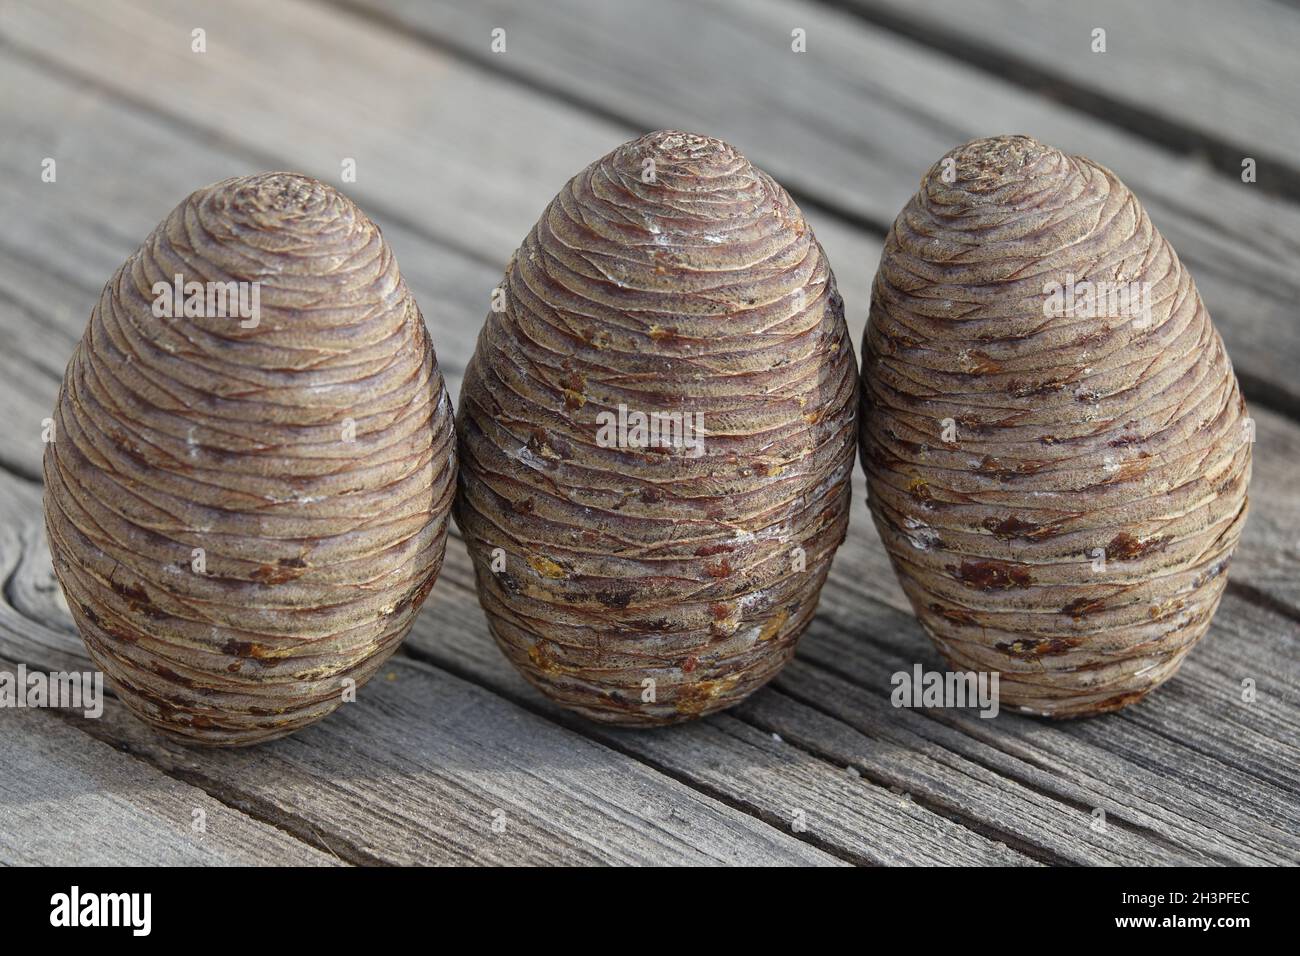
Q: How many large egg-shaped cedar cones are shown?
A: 3